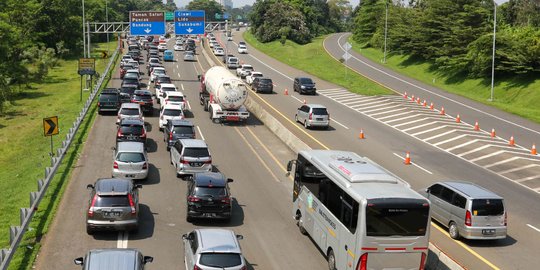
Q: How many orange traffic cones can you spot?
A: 15